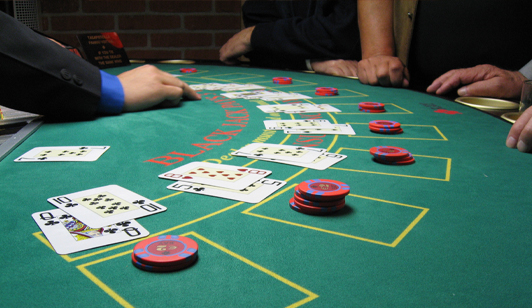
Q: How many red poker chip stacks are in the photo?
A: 8